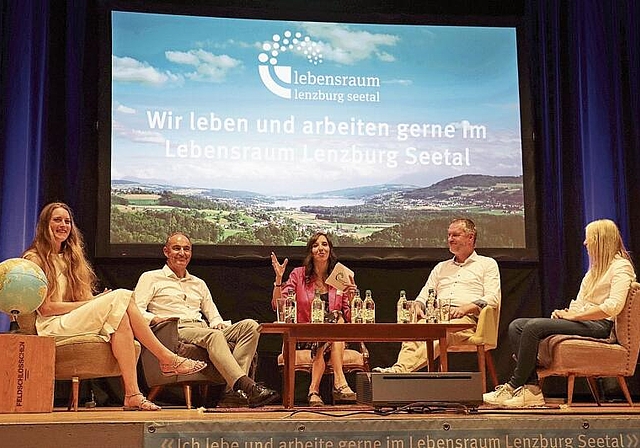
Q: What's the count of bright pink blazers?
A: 1